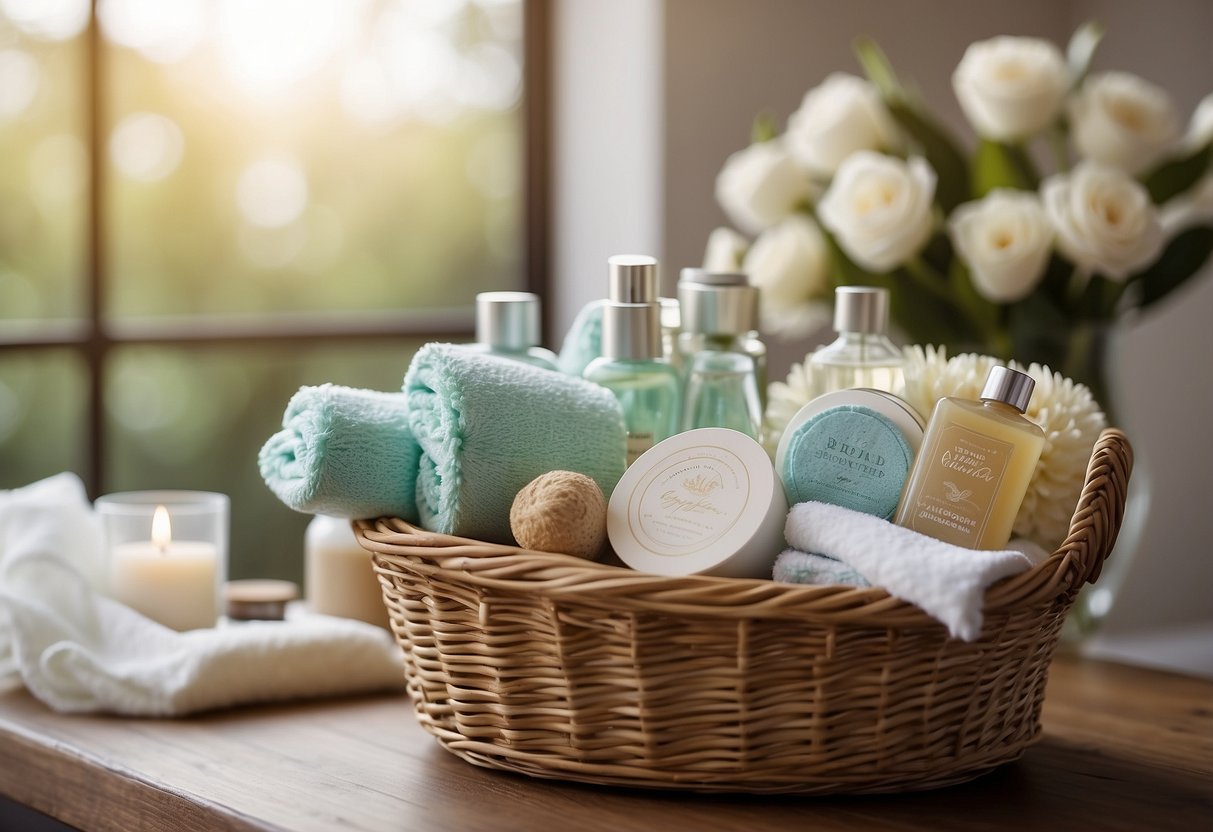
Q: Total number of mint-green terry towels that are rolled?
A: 2